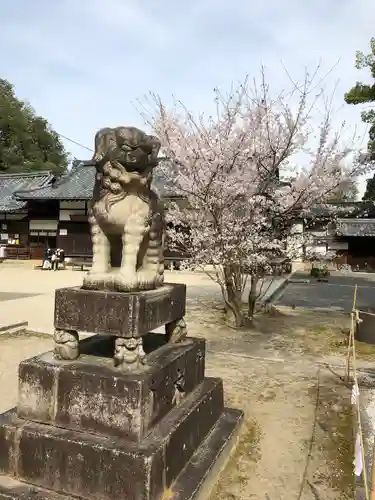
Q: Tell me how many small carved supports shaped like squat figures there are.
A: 3